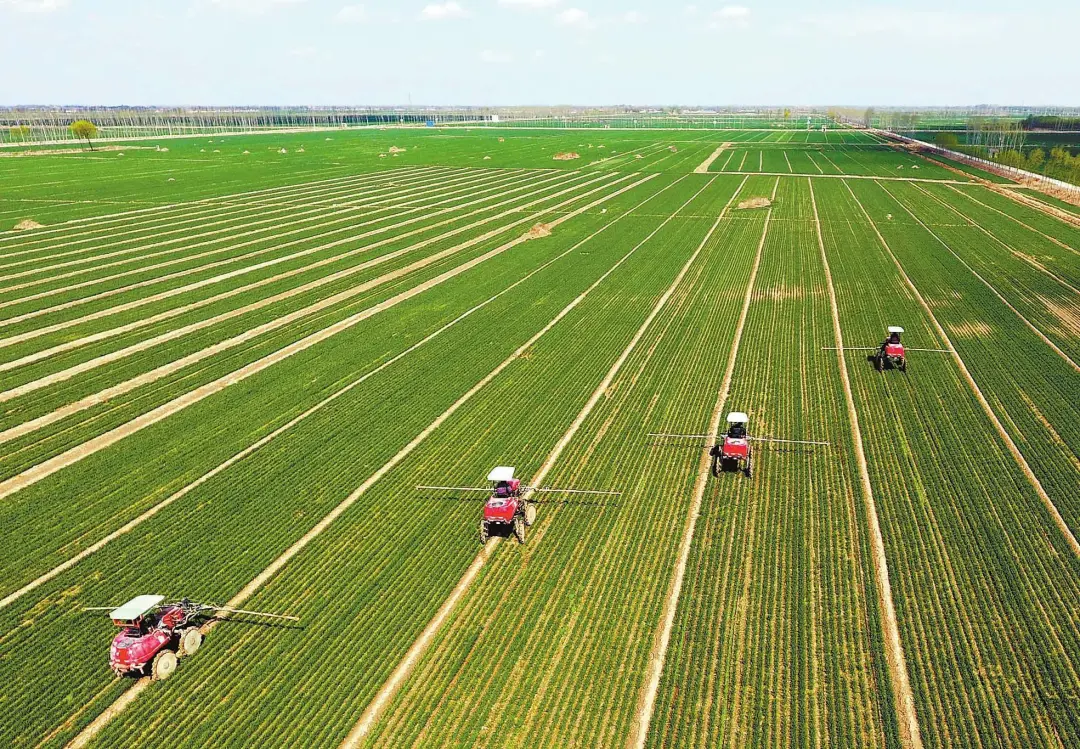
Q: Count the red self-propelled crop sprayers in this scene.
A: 4